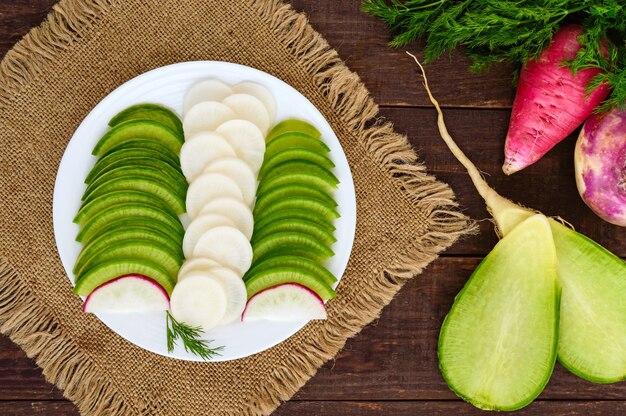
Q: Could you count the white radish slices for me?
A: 14